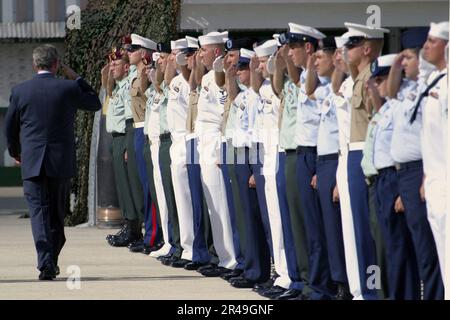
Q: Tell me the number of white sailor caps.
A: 5